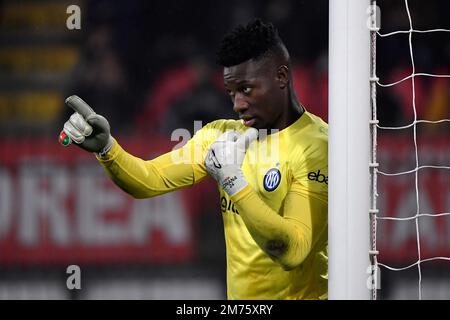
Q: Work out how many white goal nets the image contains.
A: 1